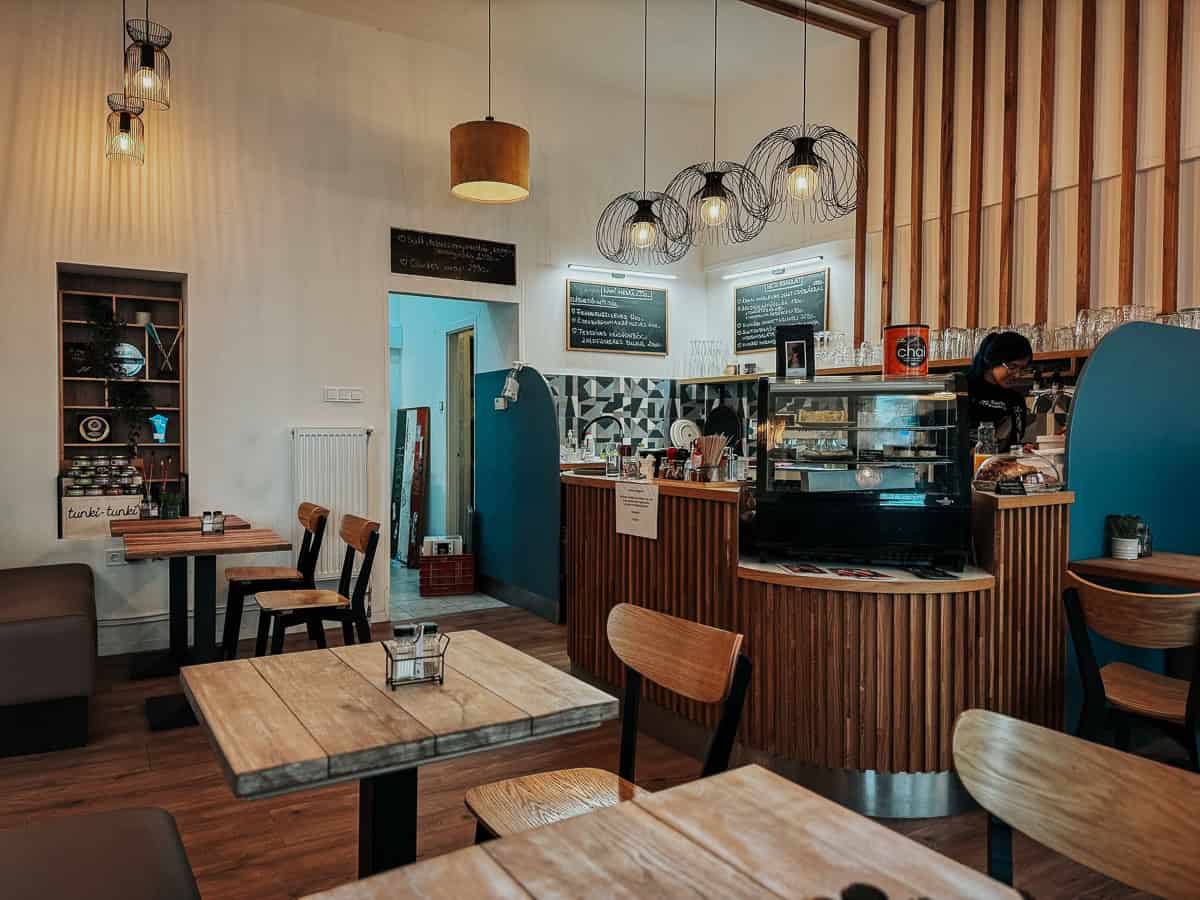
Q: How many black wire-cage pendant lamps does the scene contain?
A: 5